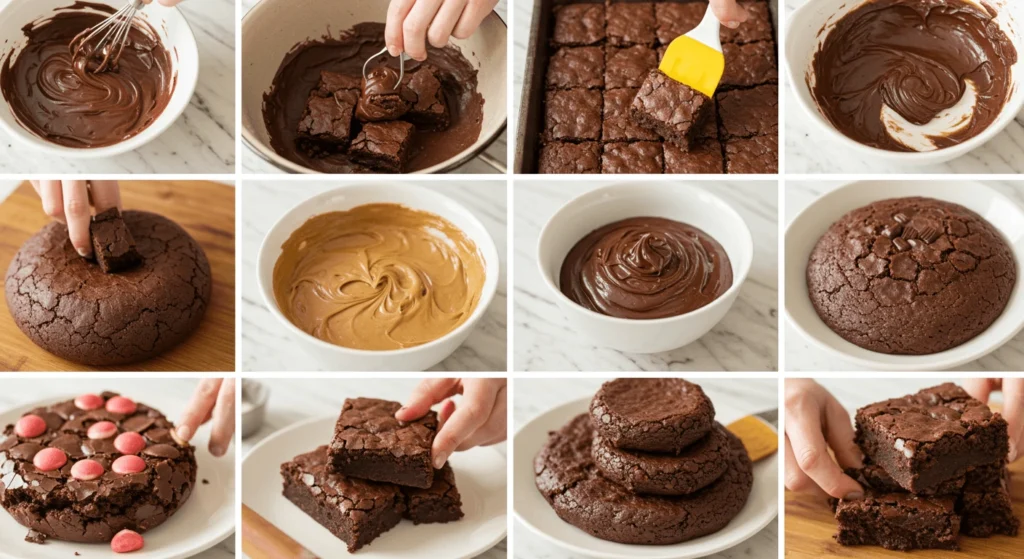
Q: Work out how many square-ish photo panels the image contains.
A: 12